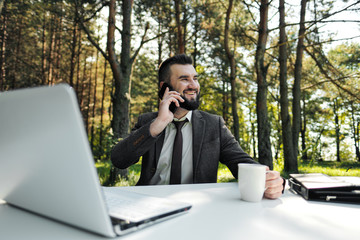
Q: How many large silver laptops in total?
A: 1